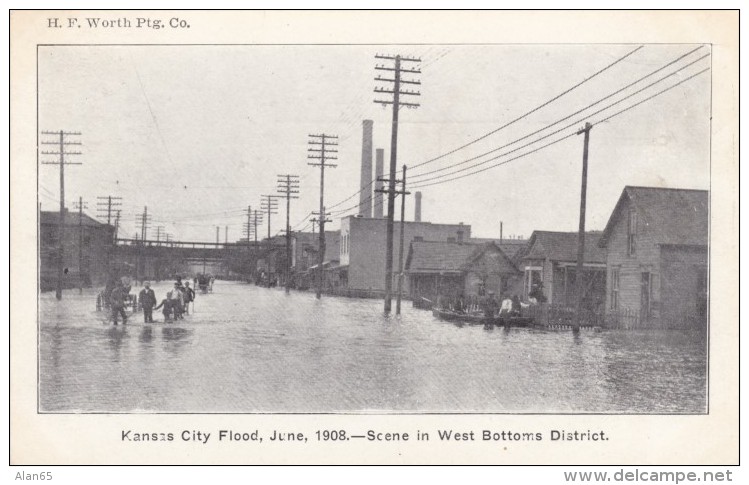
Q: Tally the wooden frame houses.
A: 3